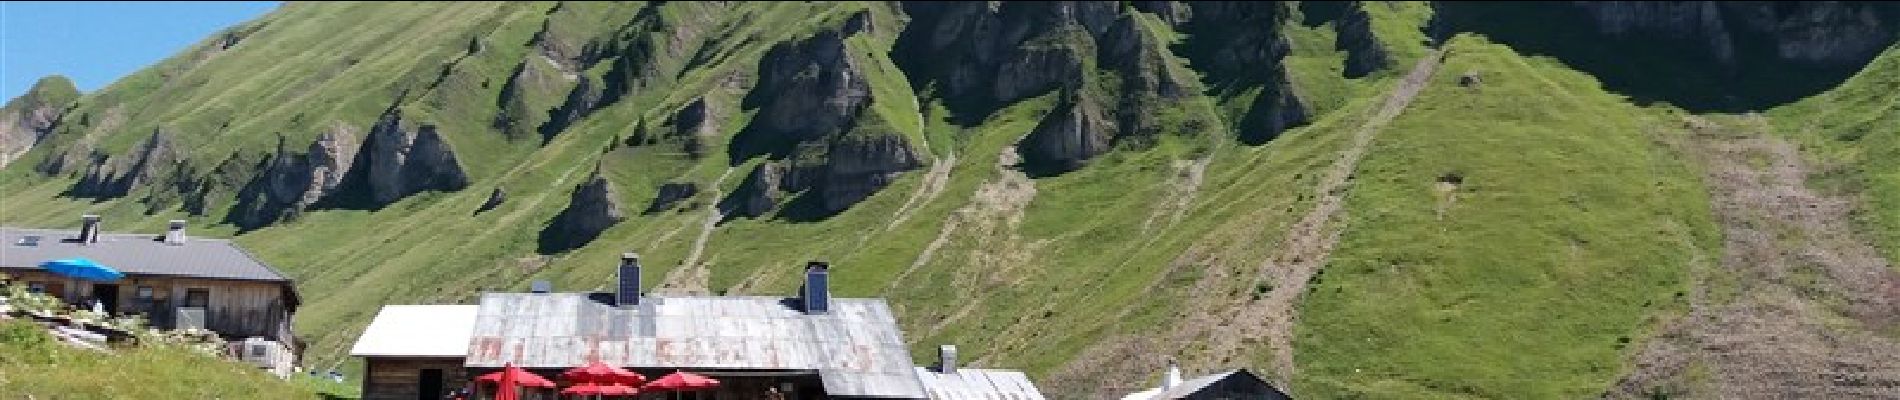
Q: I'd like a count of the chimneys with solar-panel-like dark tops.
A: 2